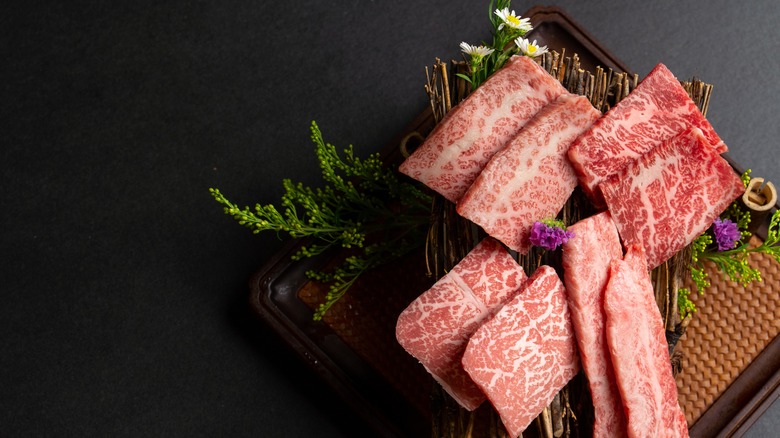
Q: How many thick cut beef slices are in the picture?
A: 8